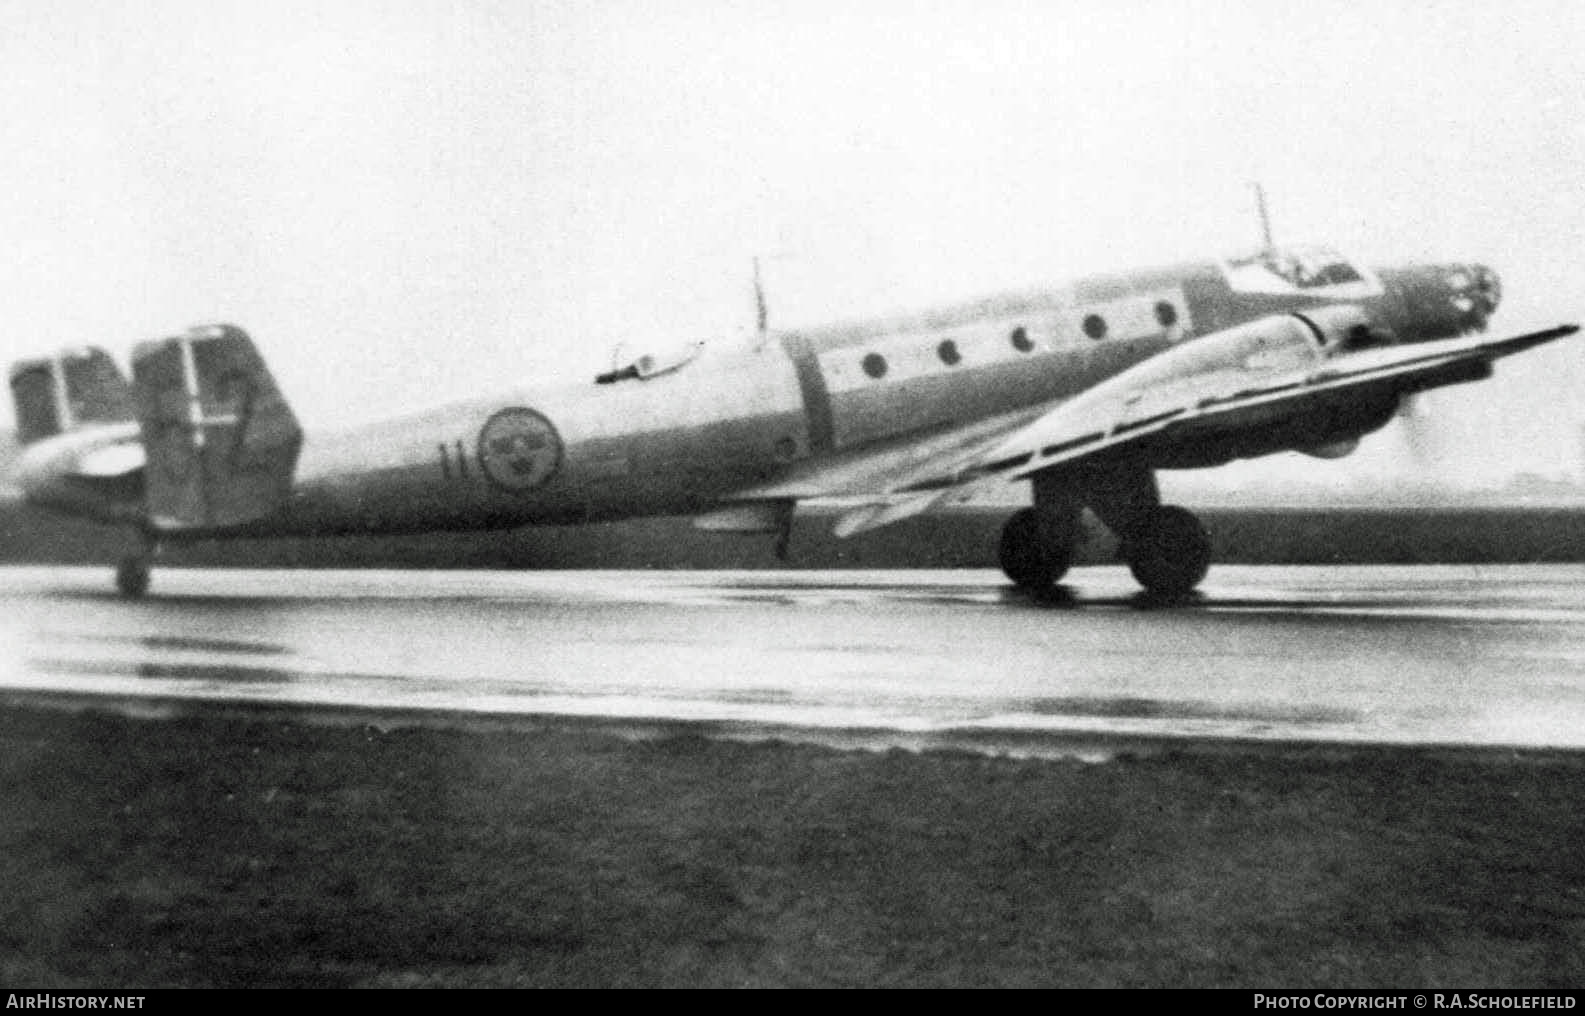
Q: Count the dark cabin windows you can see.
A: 5